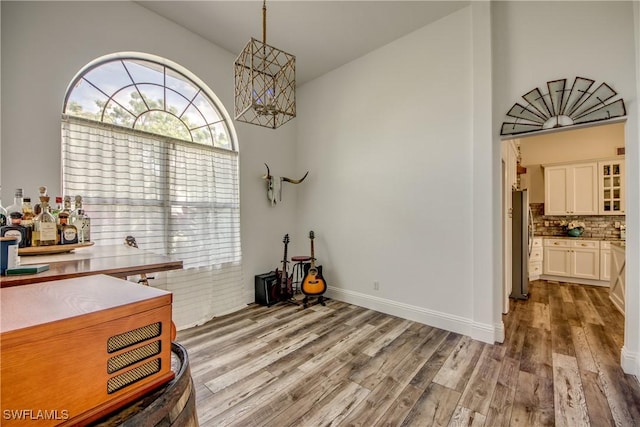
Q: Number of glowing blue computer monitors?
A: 0